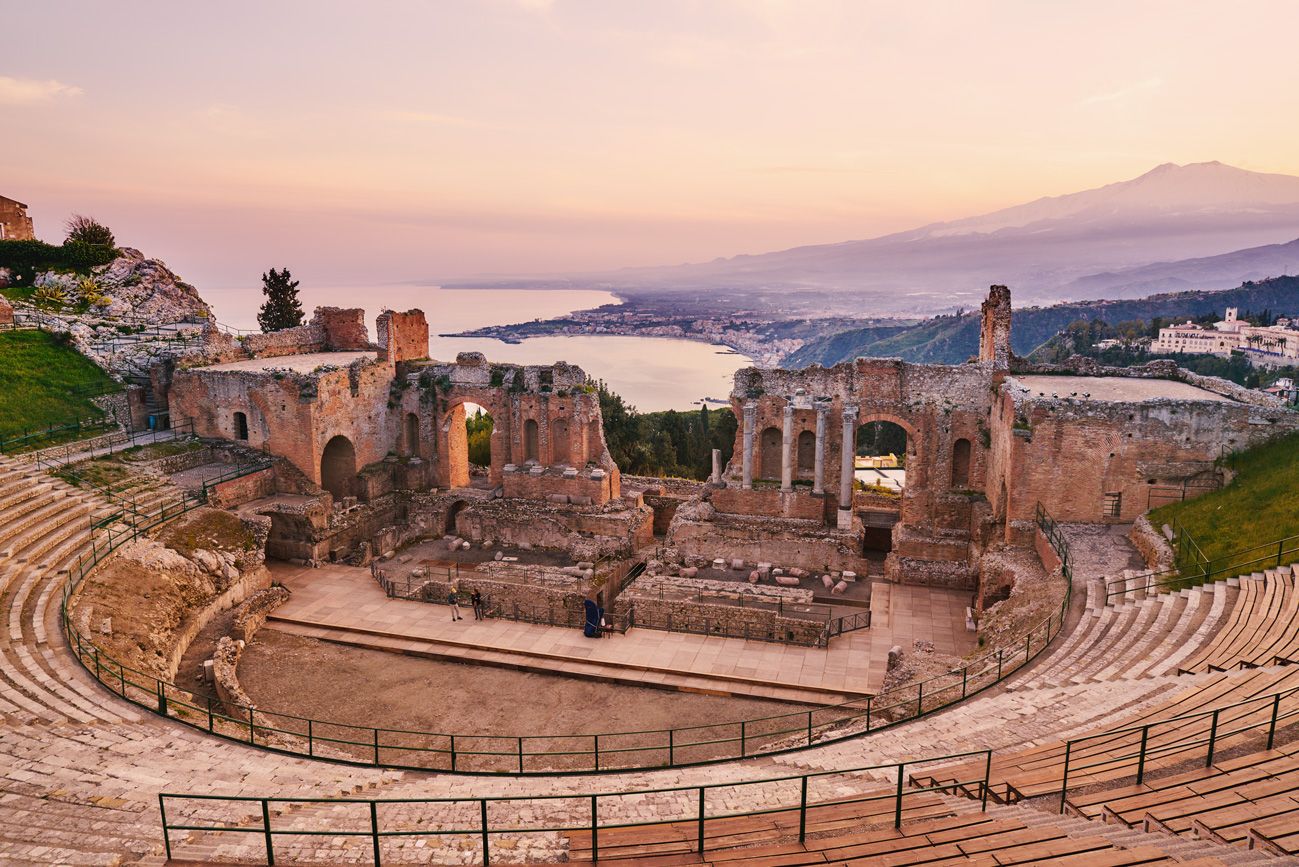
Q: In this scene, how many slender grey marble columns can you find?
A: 4